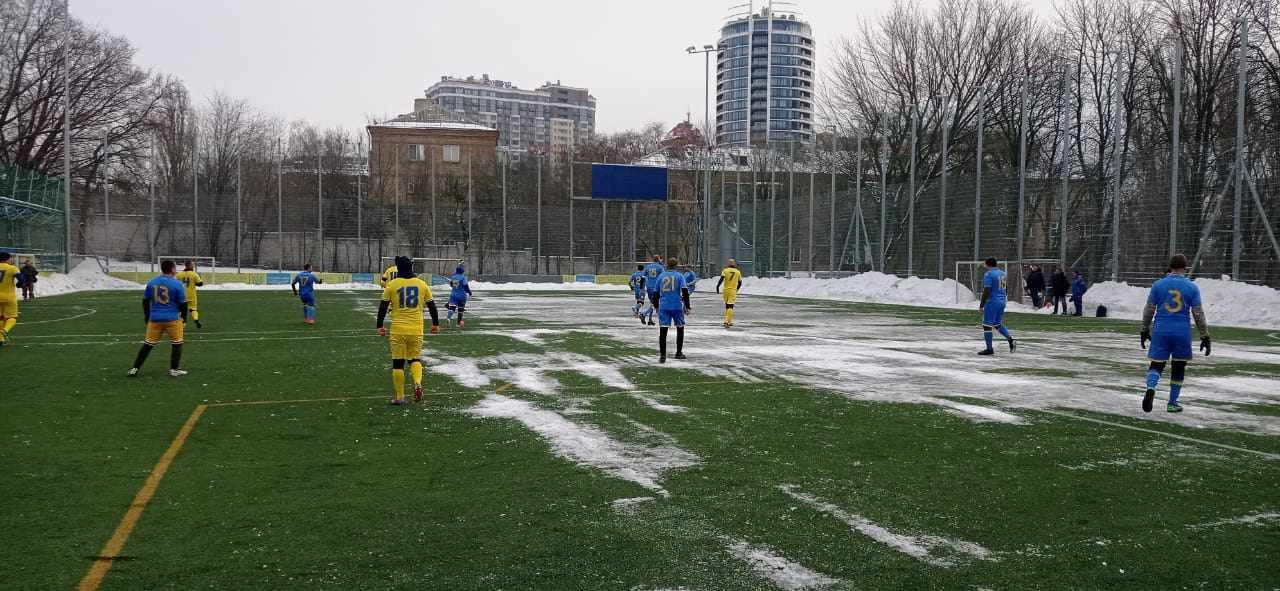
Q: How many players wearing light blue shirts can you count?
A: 9